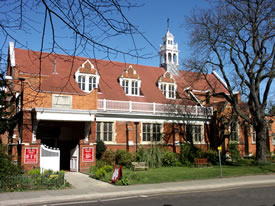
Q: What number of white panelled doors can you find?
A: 2